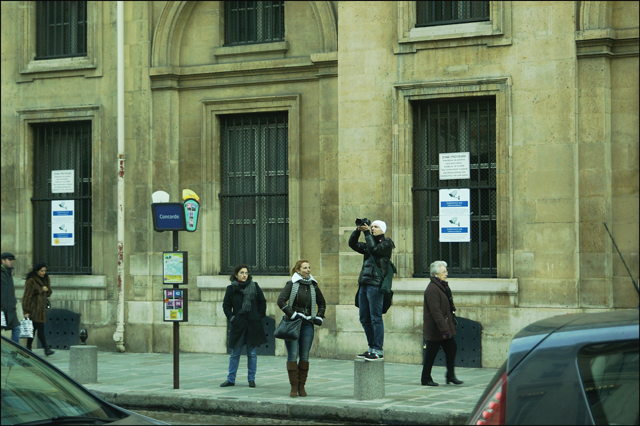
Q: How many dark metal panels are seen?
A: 3